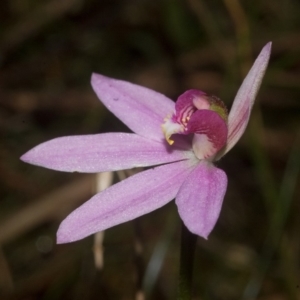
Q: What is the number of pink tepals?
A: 5